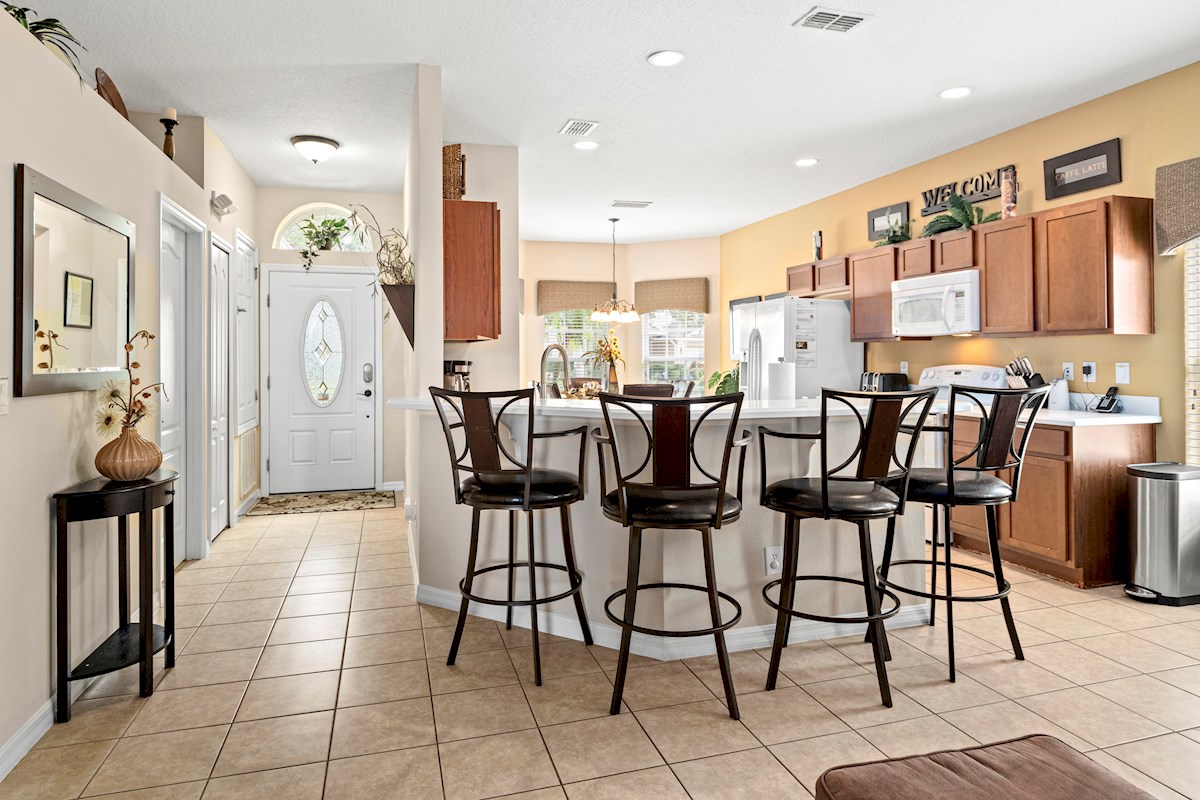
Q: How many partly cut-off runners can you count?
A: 0